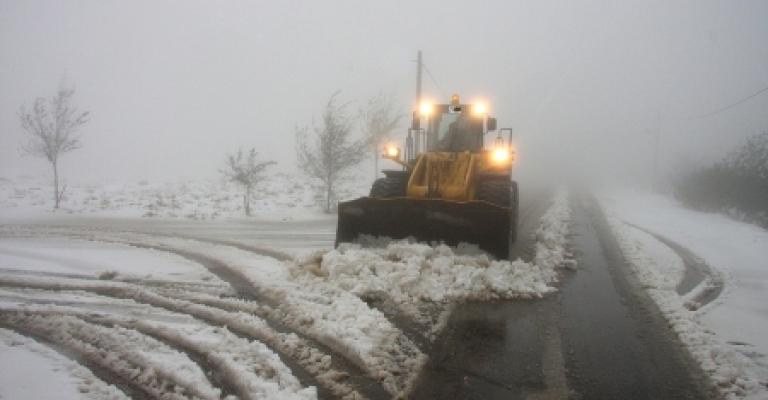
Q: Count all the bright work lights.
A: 4